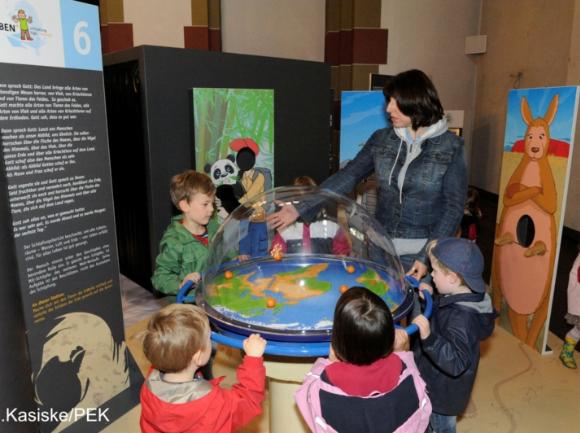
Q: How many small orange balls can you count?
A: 5